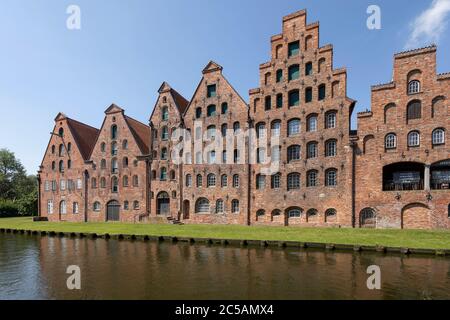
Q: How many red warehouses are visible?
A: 6